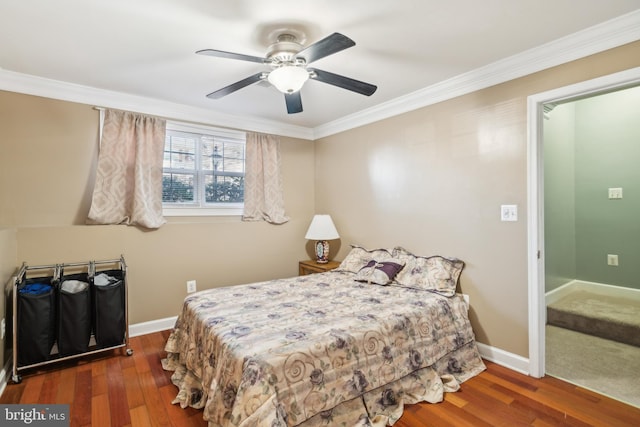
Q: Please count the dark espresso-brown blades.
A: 5